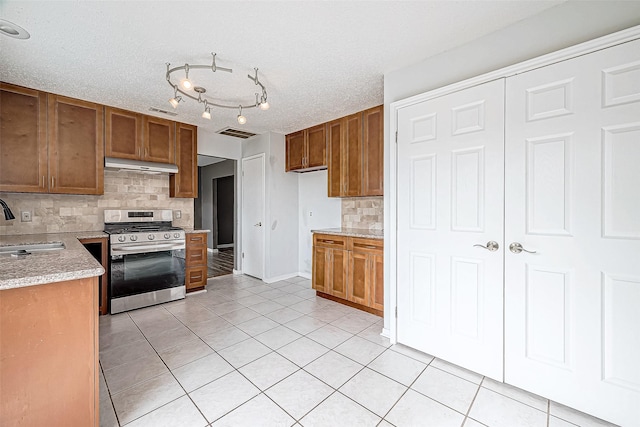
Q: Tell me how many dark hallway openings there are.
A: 1